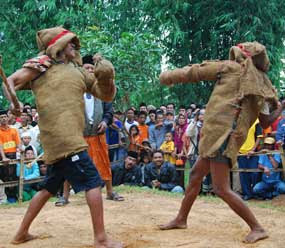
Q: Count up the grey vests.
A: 1